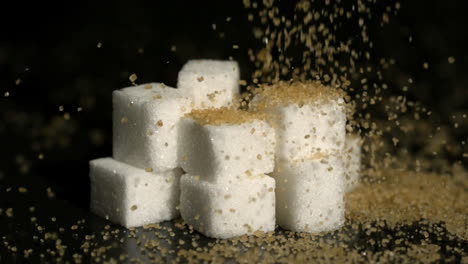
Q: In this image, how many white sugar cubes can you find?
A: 8